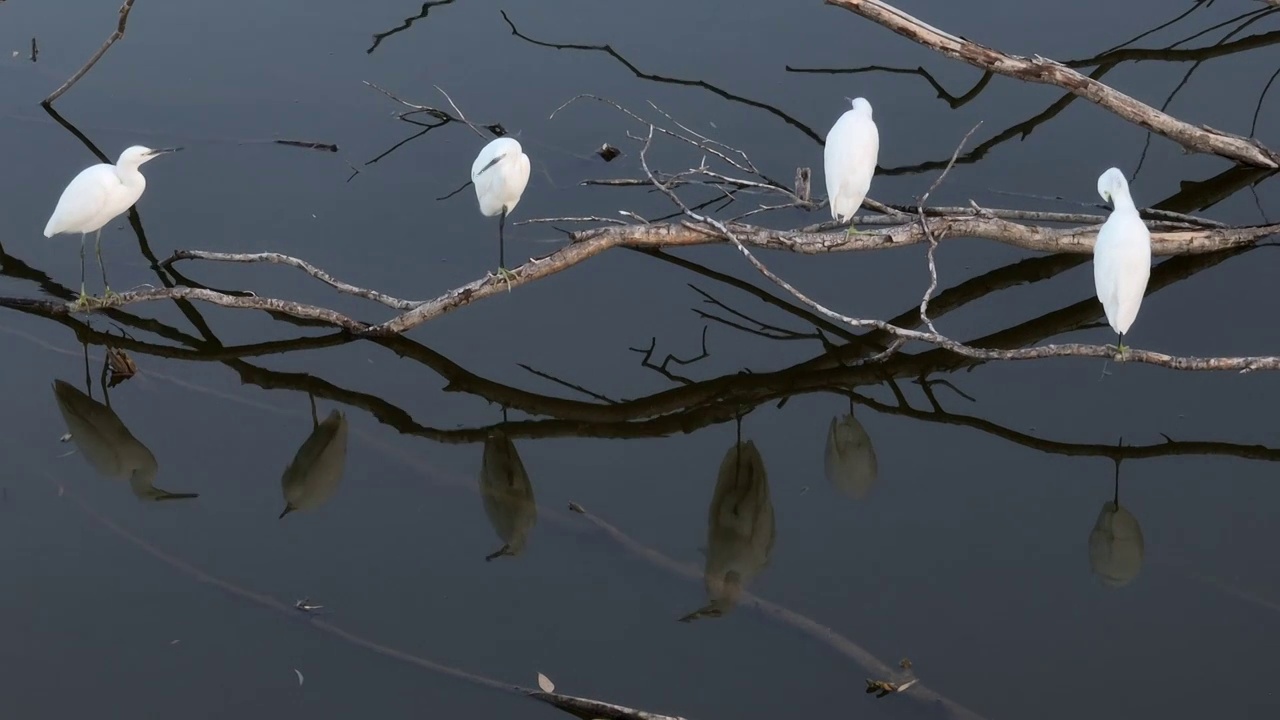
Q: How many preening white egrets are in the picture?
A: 2